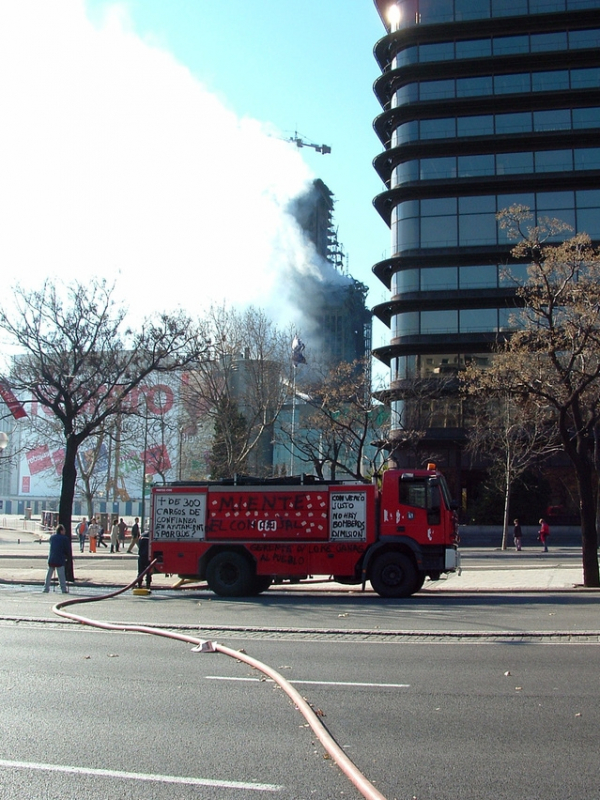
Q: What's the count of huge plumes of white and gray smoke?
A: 1